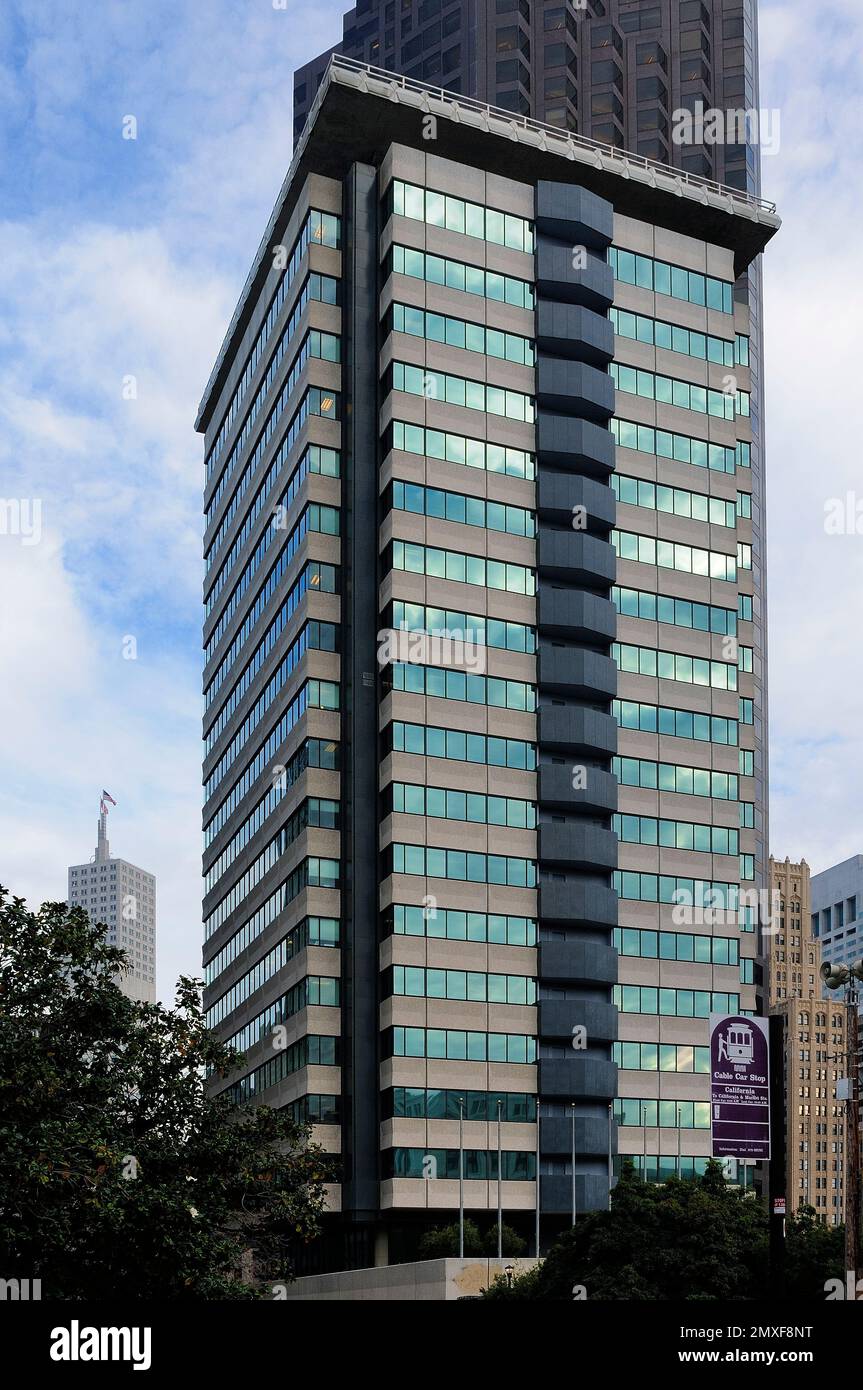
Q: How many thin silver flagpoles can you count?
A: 7